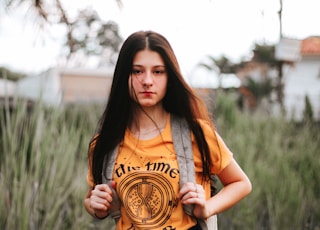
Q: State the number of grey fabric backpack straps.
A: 2